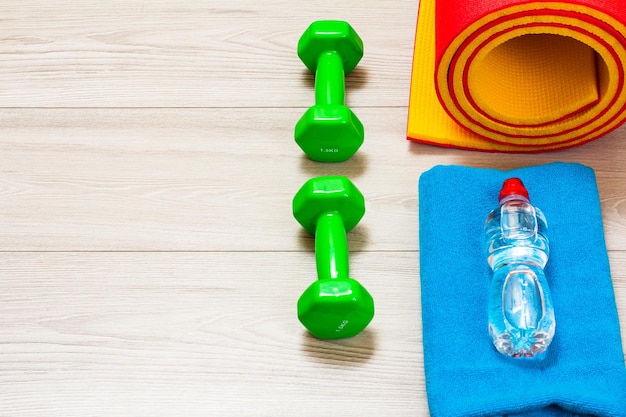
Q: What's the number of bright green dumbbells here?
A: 2